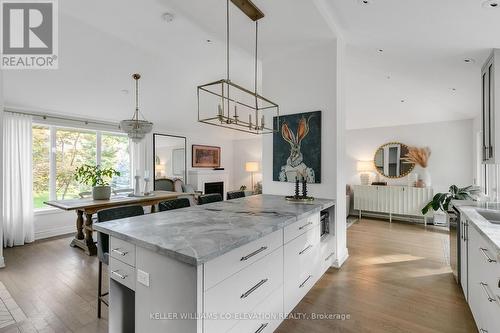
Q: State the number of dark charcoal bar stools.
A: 4